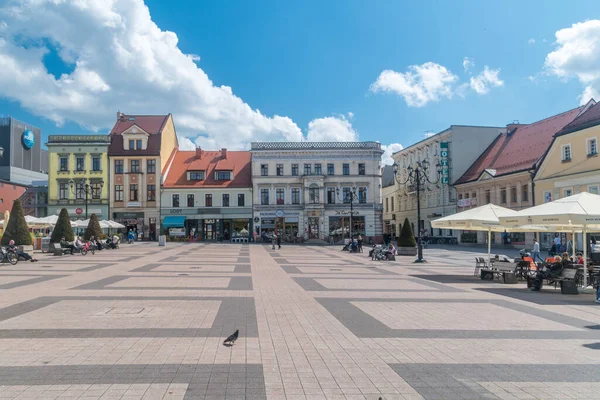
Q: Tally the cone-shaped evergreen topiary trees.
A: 4